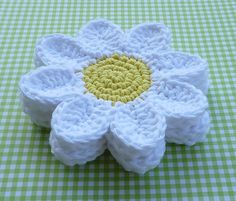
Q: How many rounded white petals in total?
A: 8